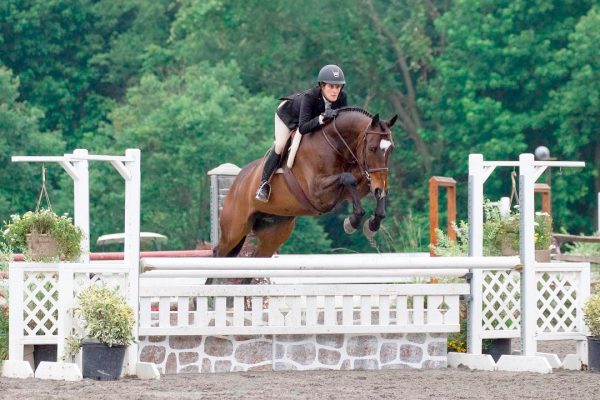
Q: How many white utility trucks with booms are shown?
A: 0